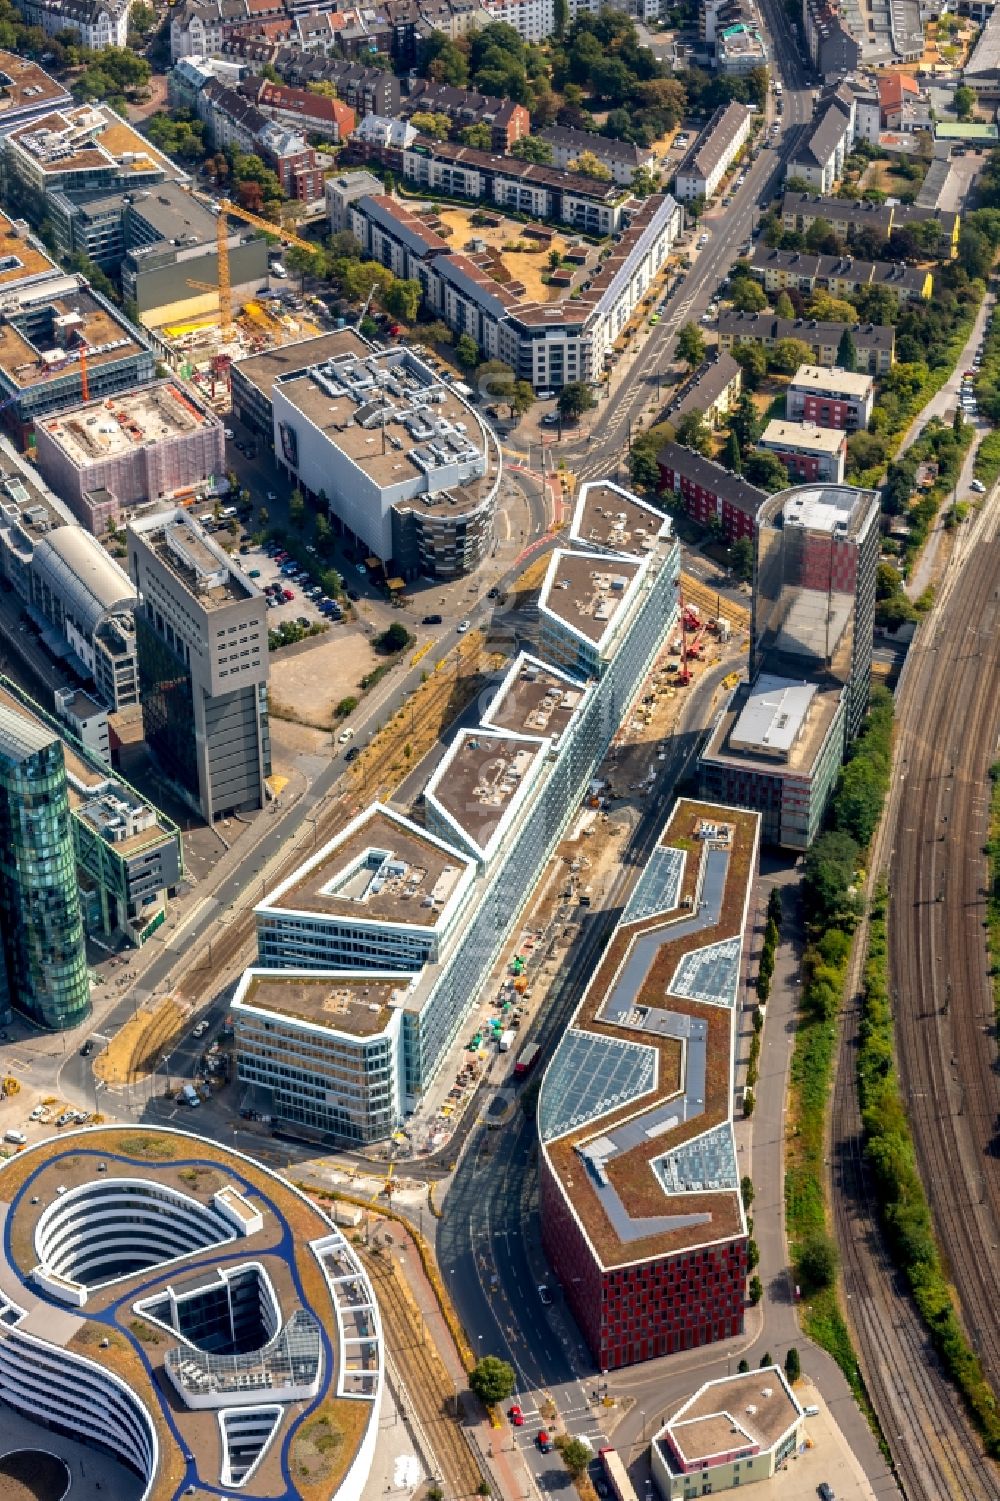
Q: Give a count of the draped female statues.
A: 0